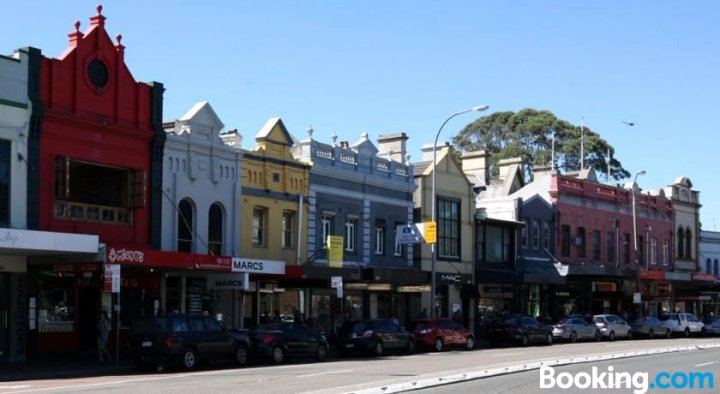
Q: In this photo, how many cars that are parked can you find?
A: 10